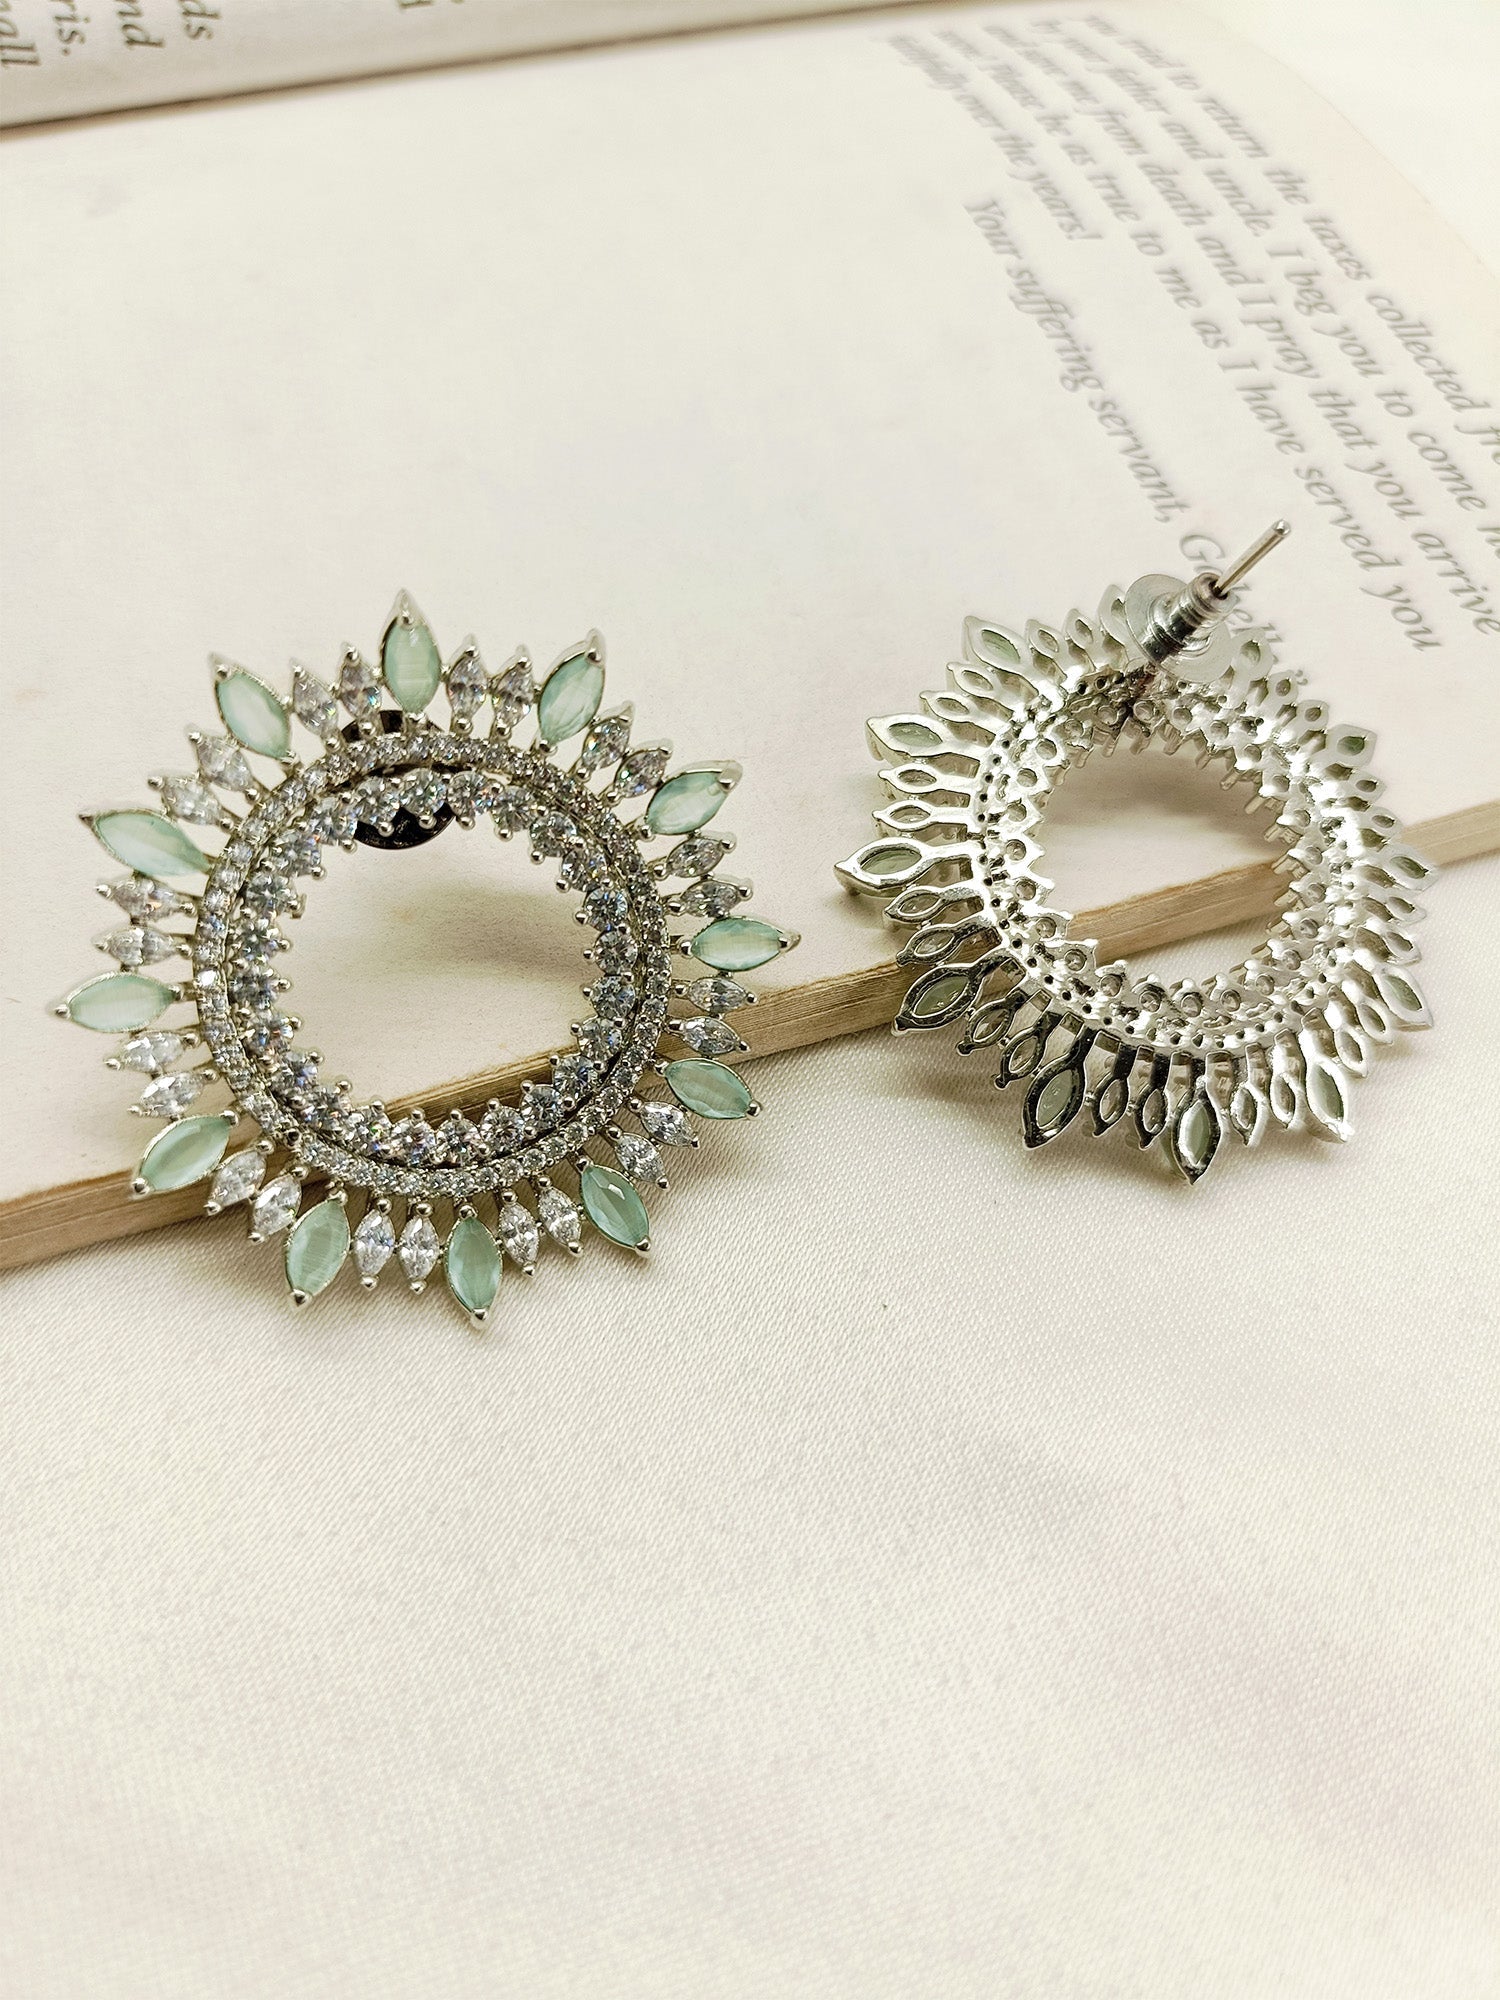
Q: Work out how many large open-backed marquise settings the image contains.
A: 12